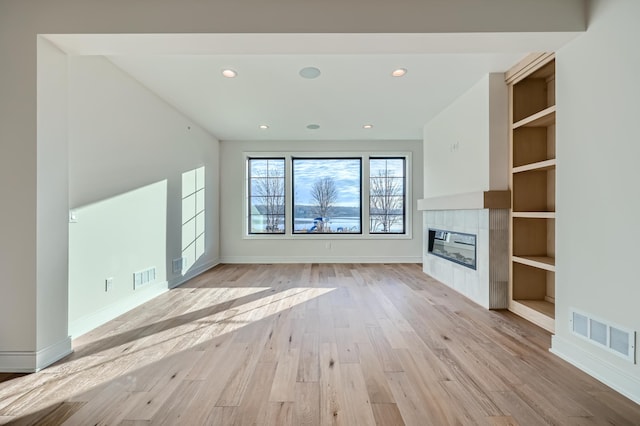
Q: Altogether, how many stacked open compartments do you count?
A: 5